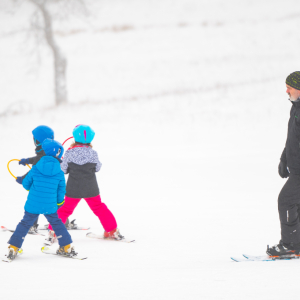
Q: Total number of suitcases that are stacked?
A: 0